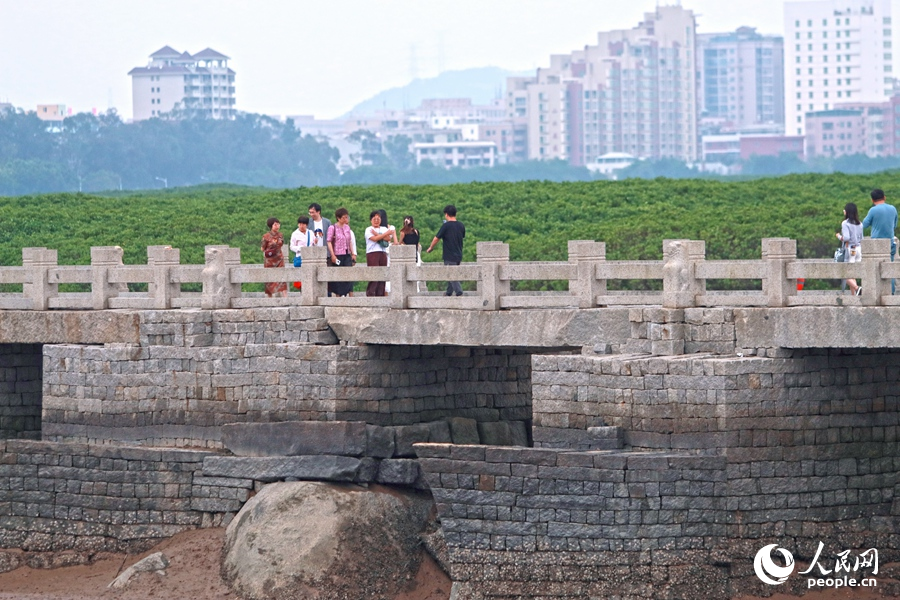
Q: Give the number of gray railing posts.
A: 11